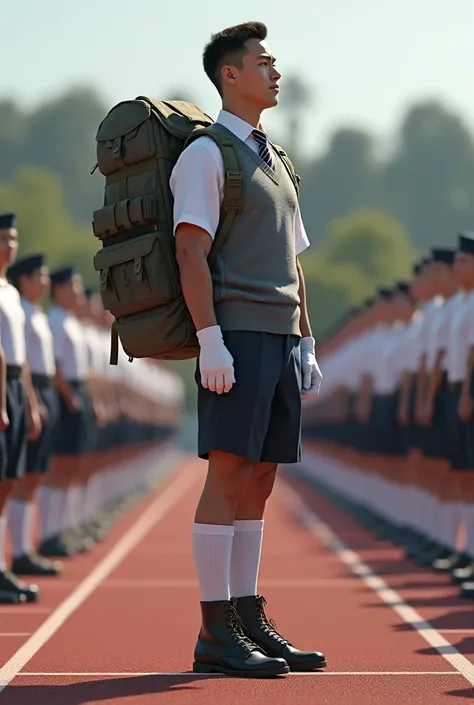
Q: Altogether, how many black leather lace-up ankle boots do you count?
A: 2